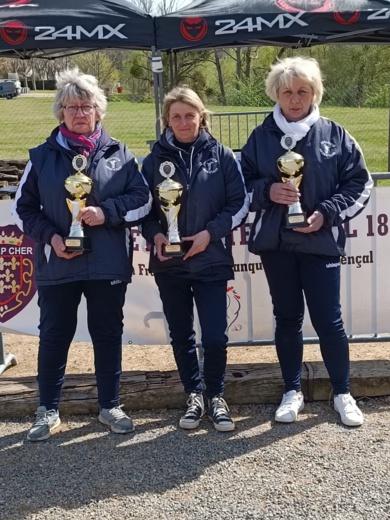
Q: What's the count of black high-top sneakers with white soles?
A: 2